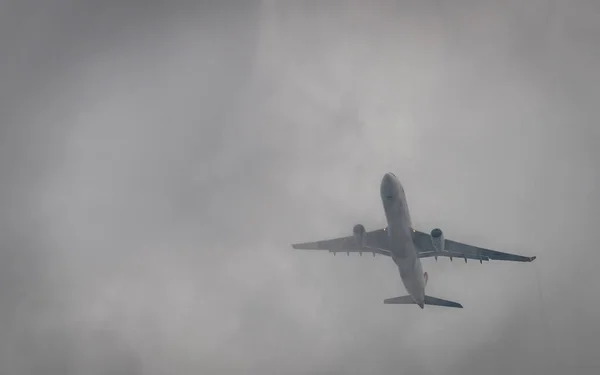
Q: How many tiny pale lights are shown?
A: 2